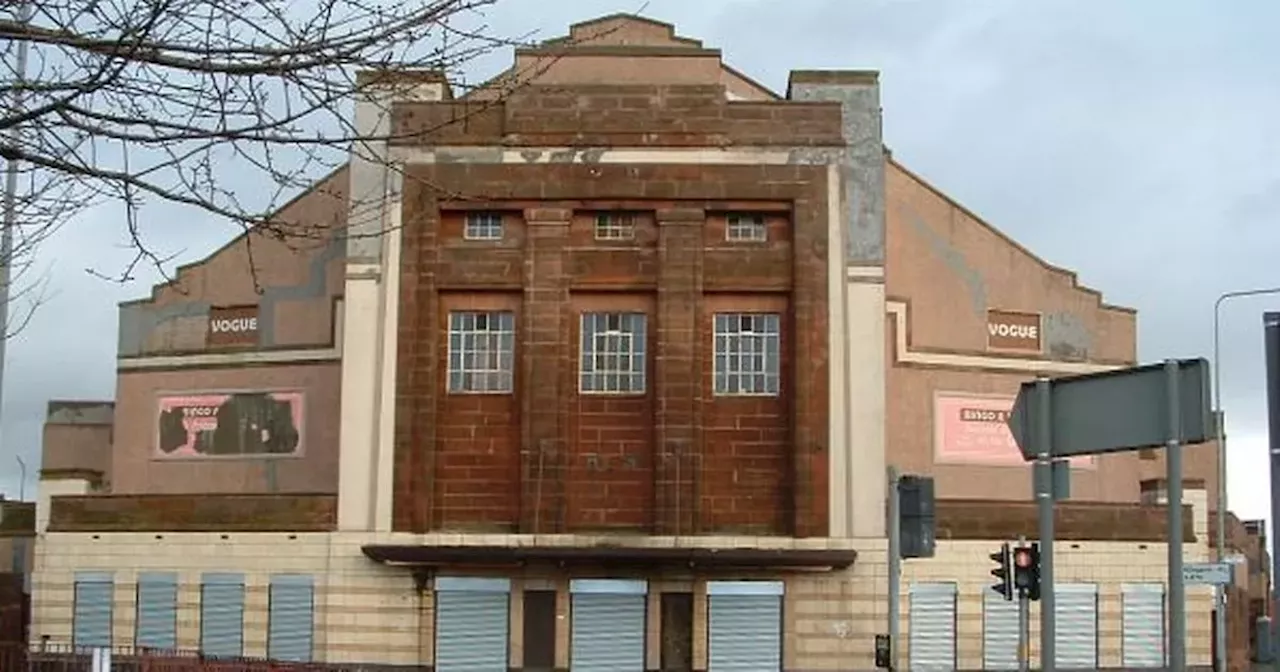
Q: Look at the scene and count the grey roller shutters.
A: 11